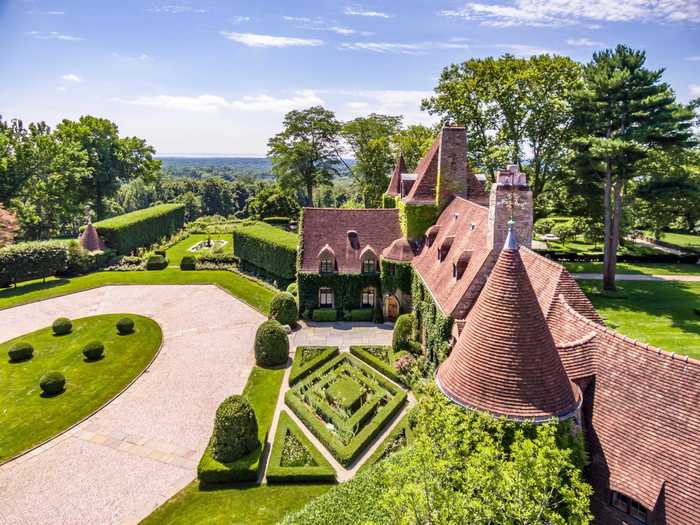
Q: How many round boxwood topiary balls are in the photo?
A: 5